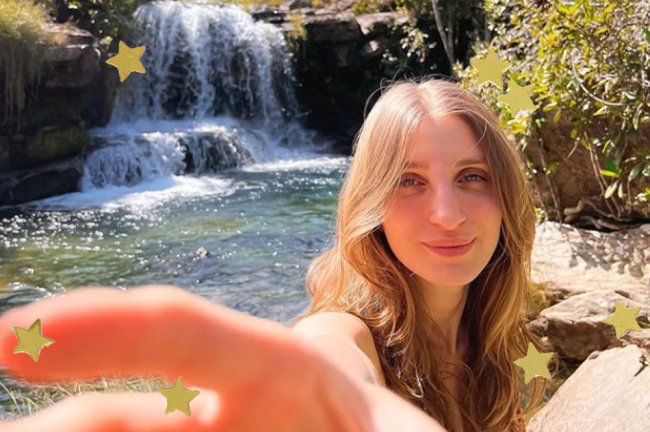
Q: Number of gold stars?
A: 7